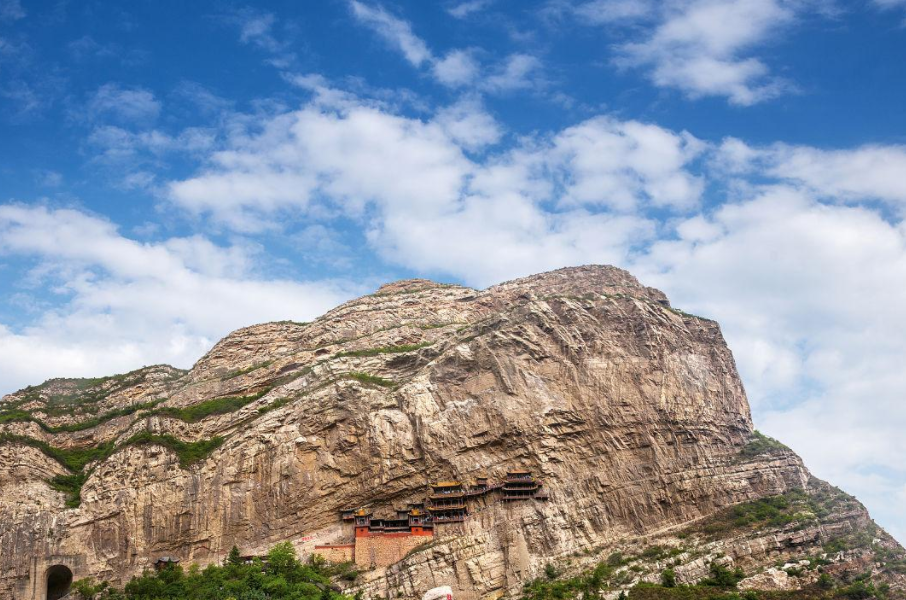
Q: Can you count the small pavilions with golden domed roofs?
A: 2